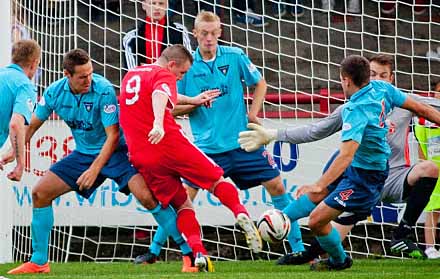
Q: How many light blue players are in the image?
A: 4